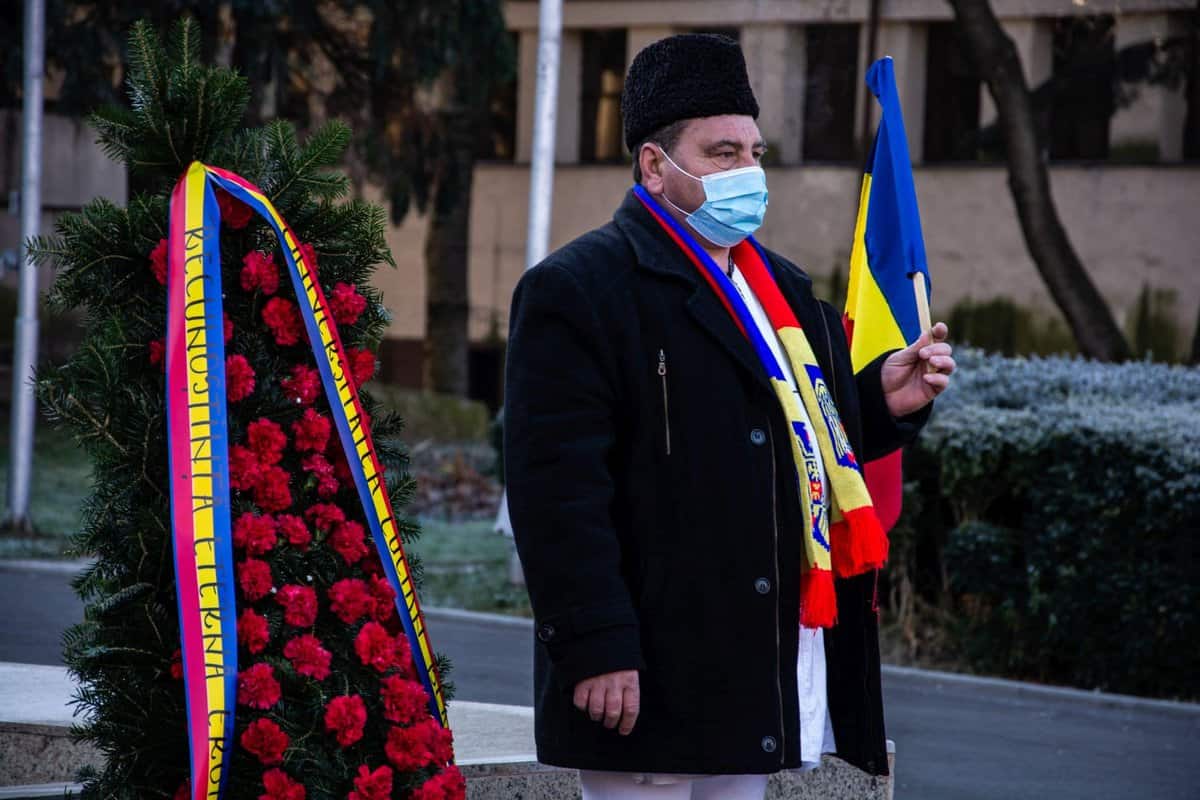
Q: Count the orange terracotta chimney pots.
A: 0